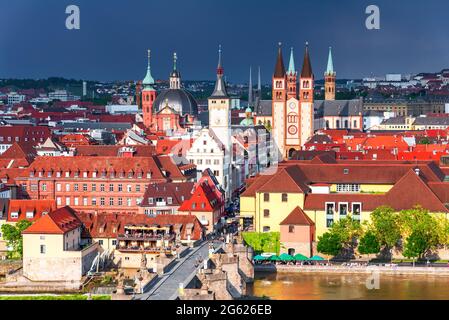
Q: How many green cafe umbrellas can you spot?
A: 5